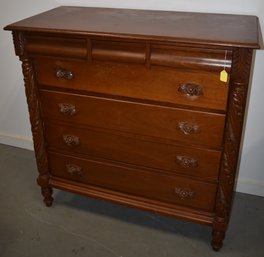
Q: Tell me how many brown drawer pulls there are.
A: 8